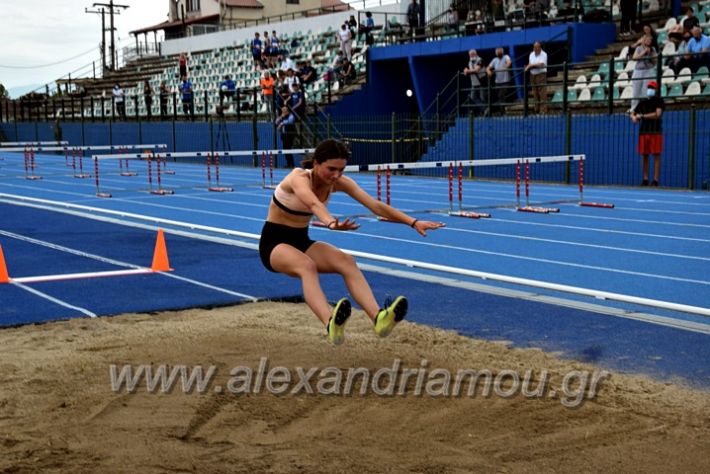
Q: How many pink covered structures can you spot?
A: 0